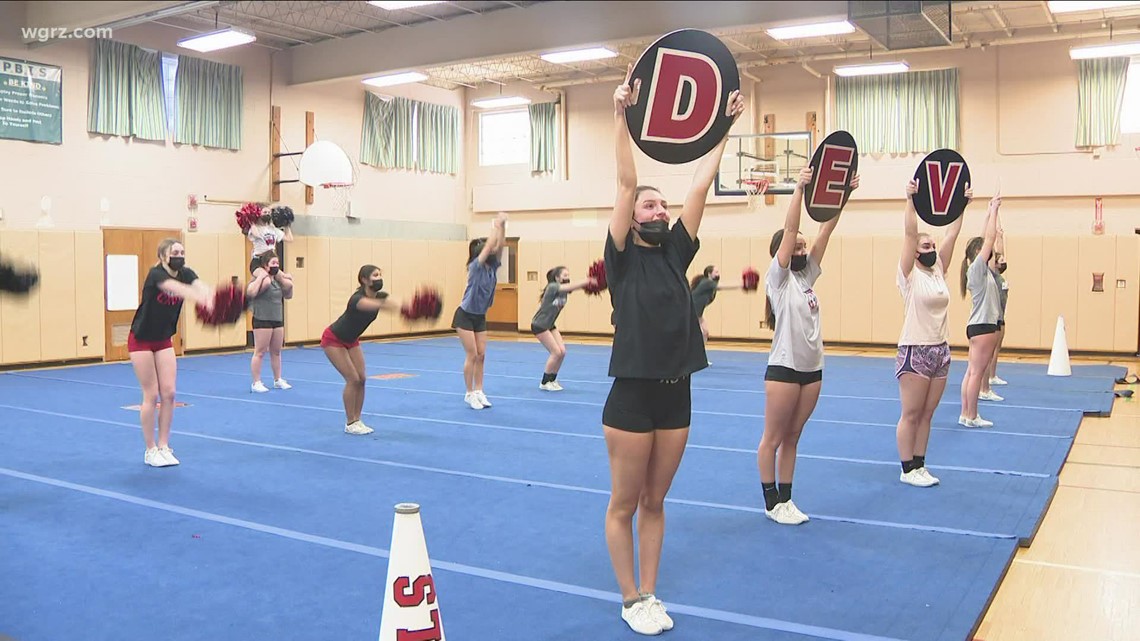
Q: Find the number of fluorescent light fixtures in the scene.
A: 9